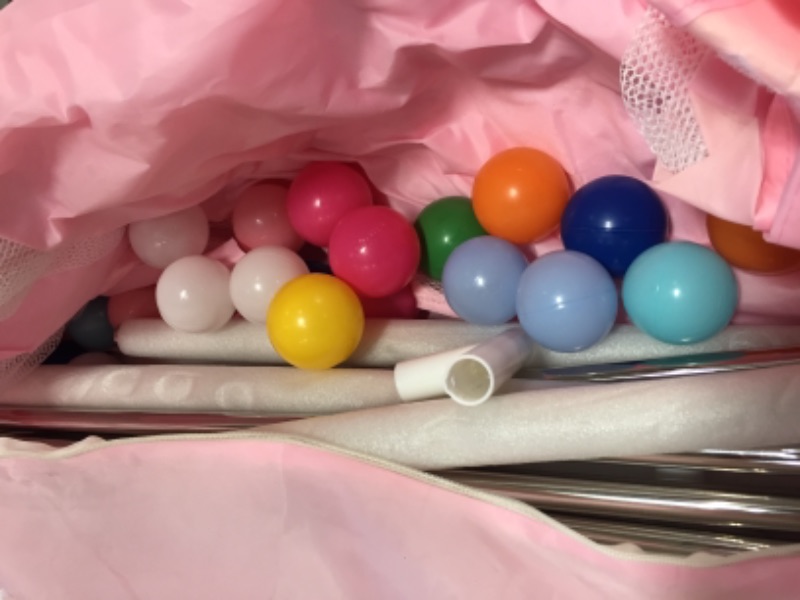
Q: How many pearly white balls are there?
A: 3